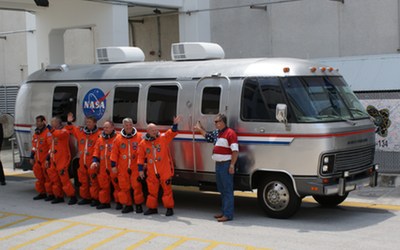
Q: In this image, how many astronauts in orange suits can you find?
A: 6